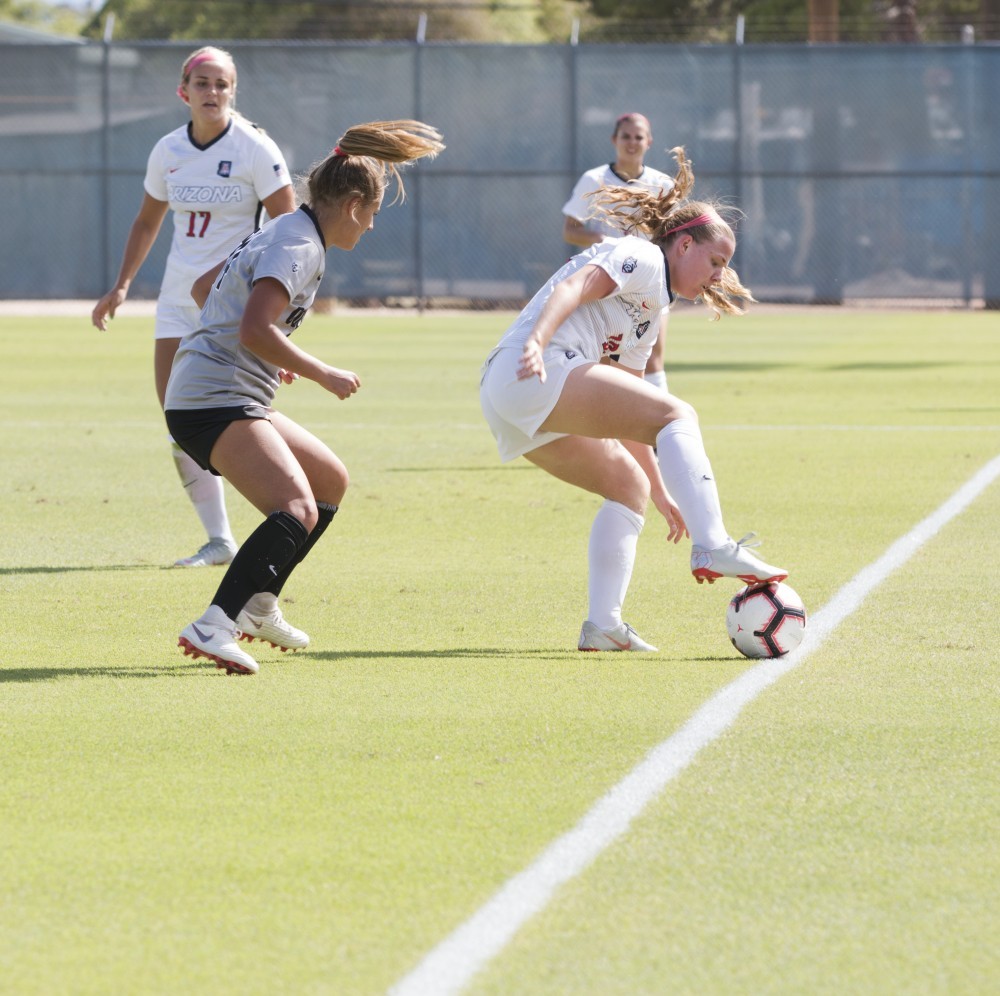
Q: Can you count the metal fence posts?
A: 5